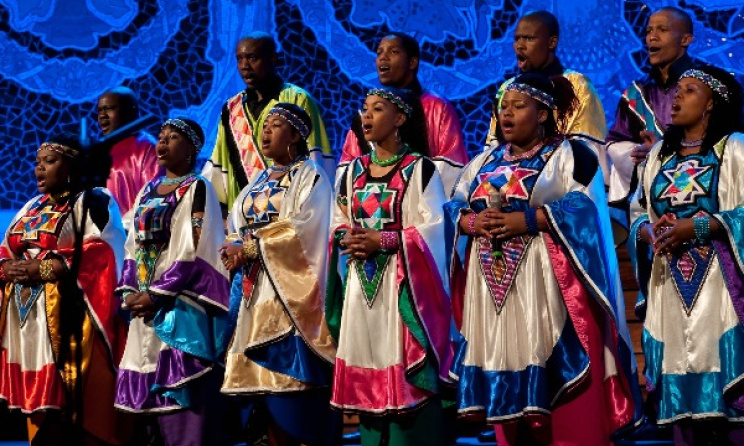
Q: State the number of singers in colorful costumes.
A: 11